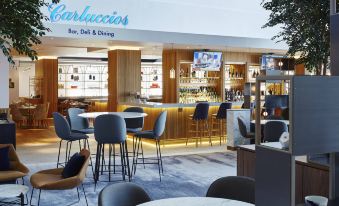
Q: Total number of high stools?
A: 7